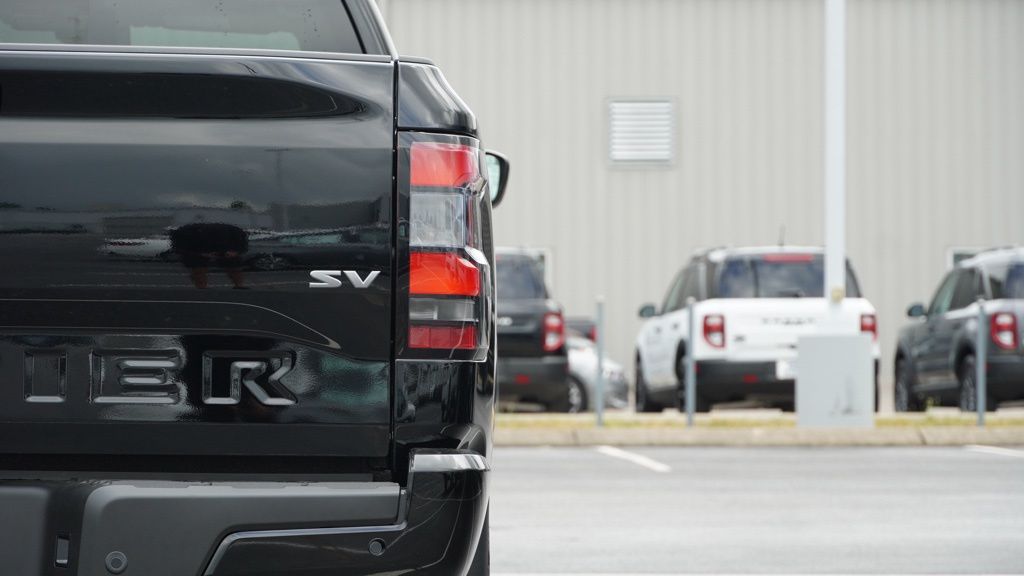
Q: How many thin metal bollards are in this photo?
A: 3